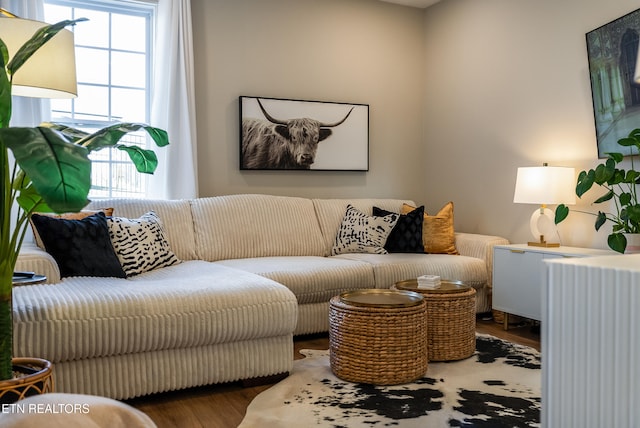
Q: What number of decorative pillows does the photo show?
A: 6